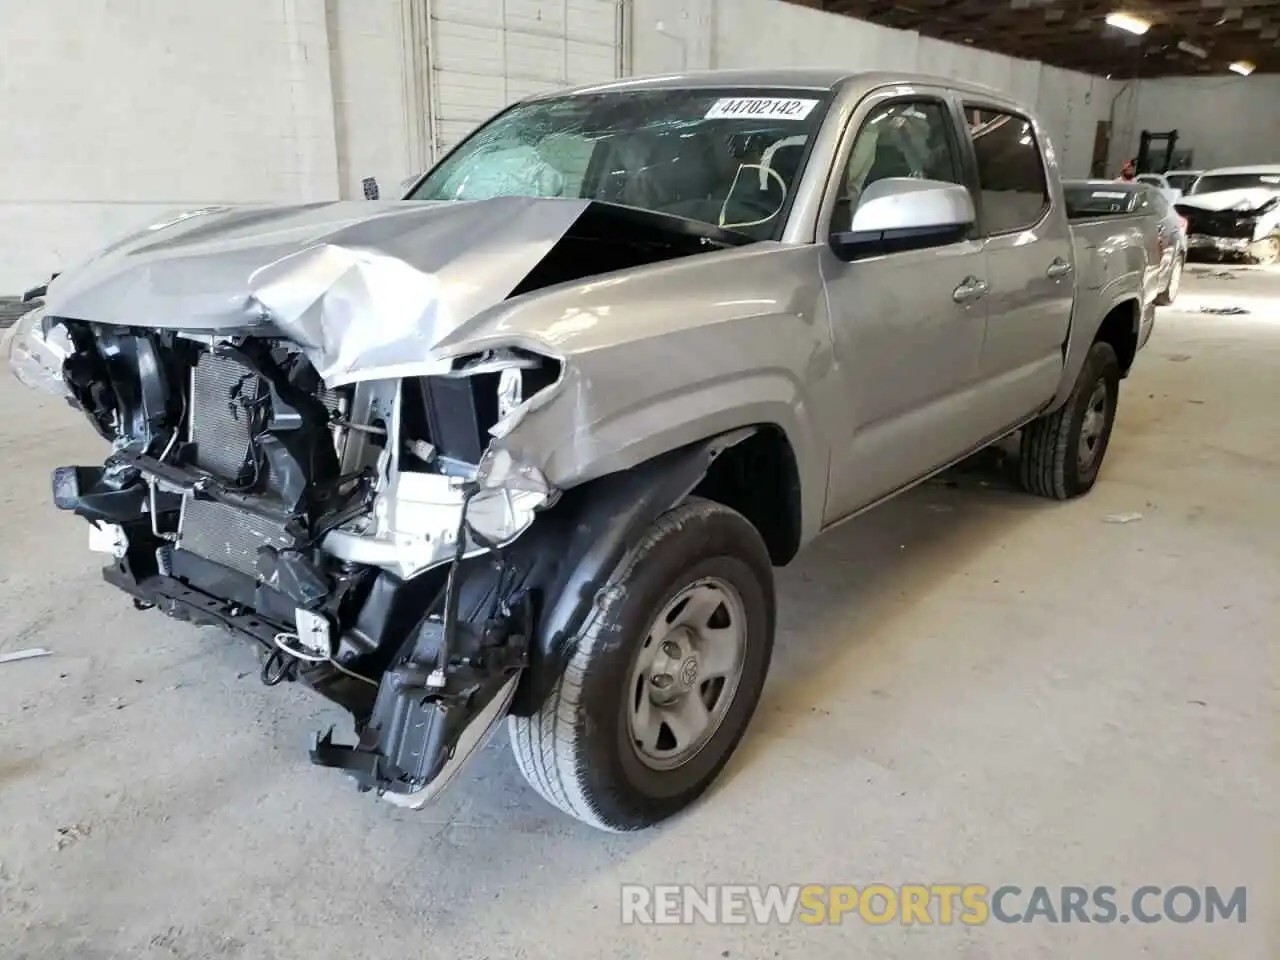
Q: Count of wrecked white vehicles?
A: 1